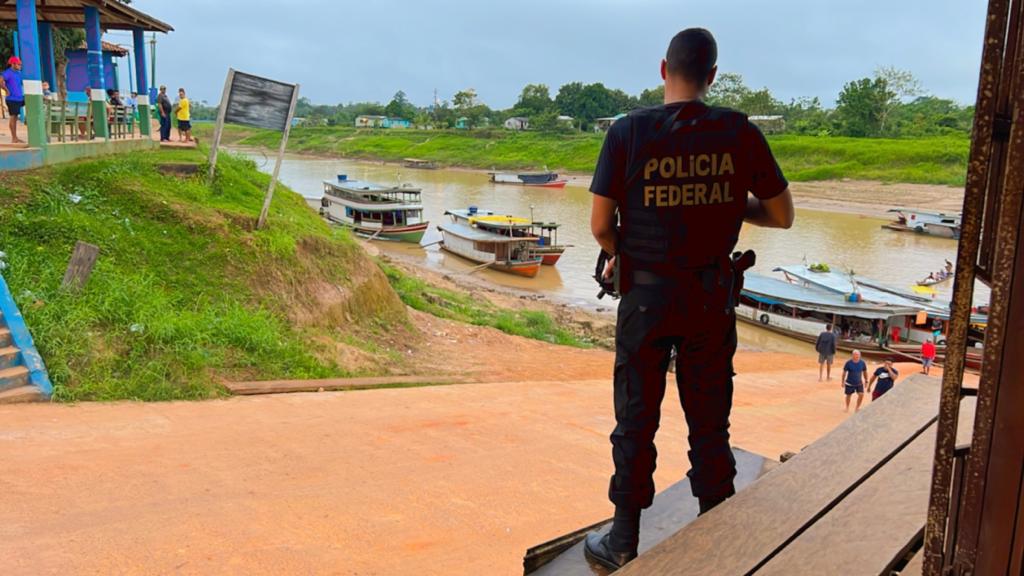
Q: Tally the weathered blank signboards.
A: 1